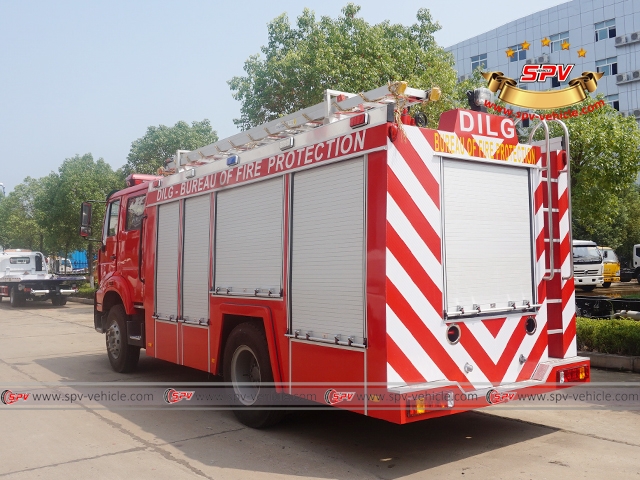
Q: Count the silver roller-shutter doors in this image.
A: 5